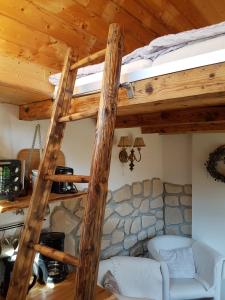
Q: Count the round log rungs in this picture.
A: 4